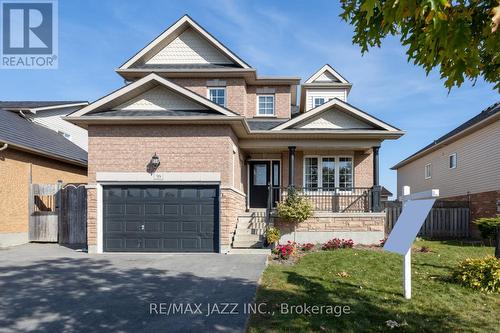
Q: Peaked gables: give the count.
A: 4